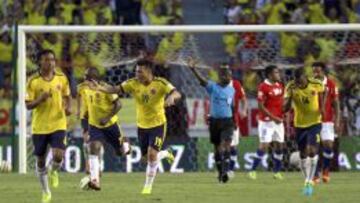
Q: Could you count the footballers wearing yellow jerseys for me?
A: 4